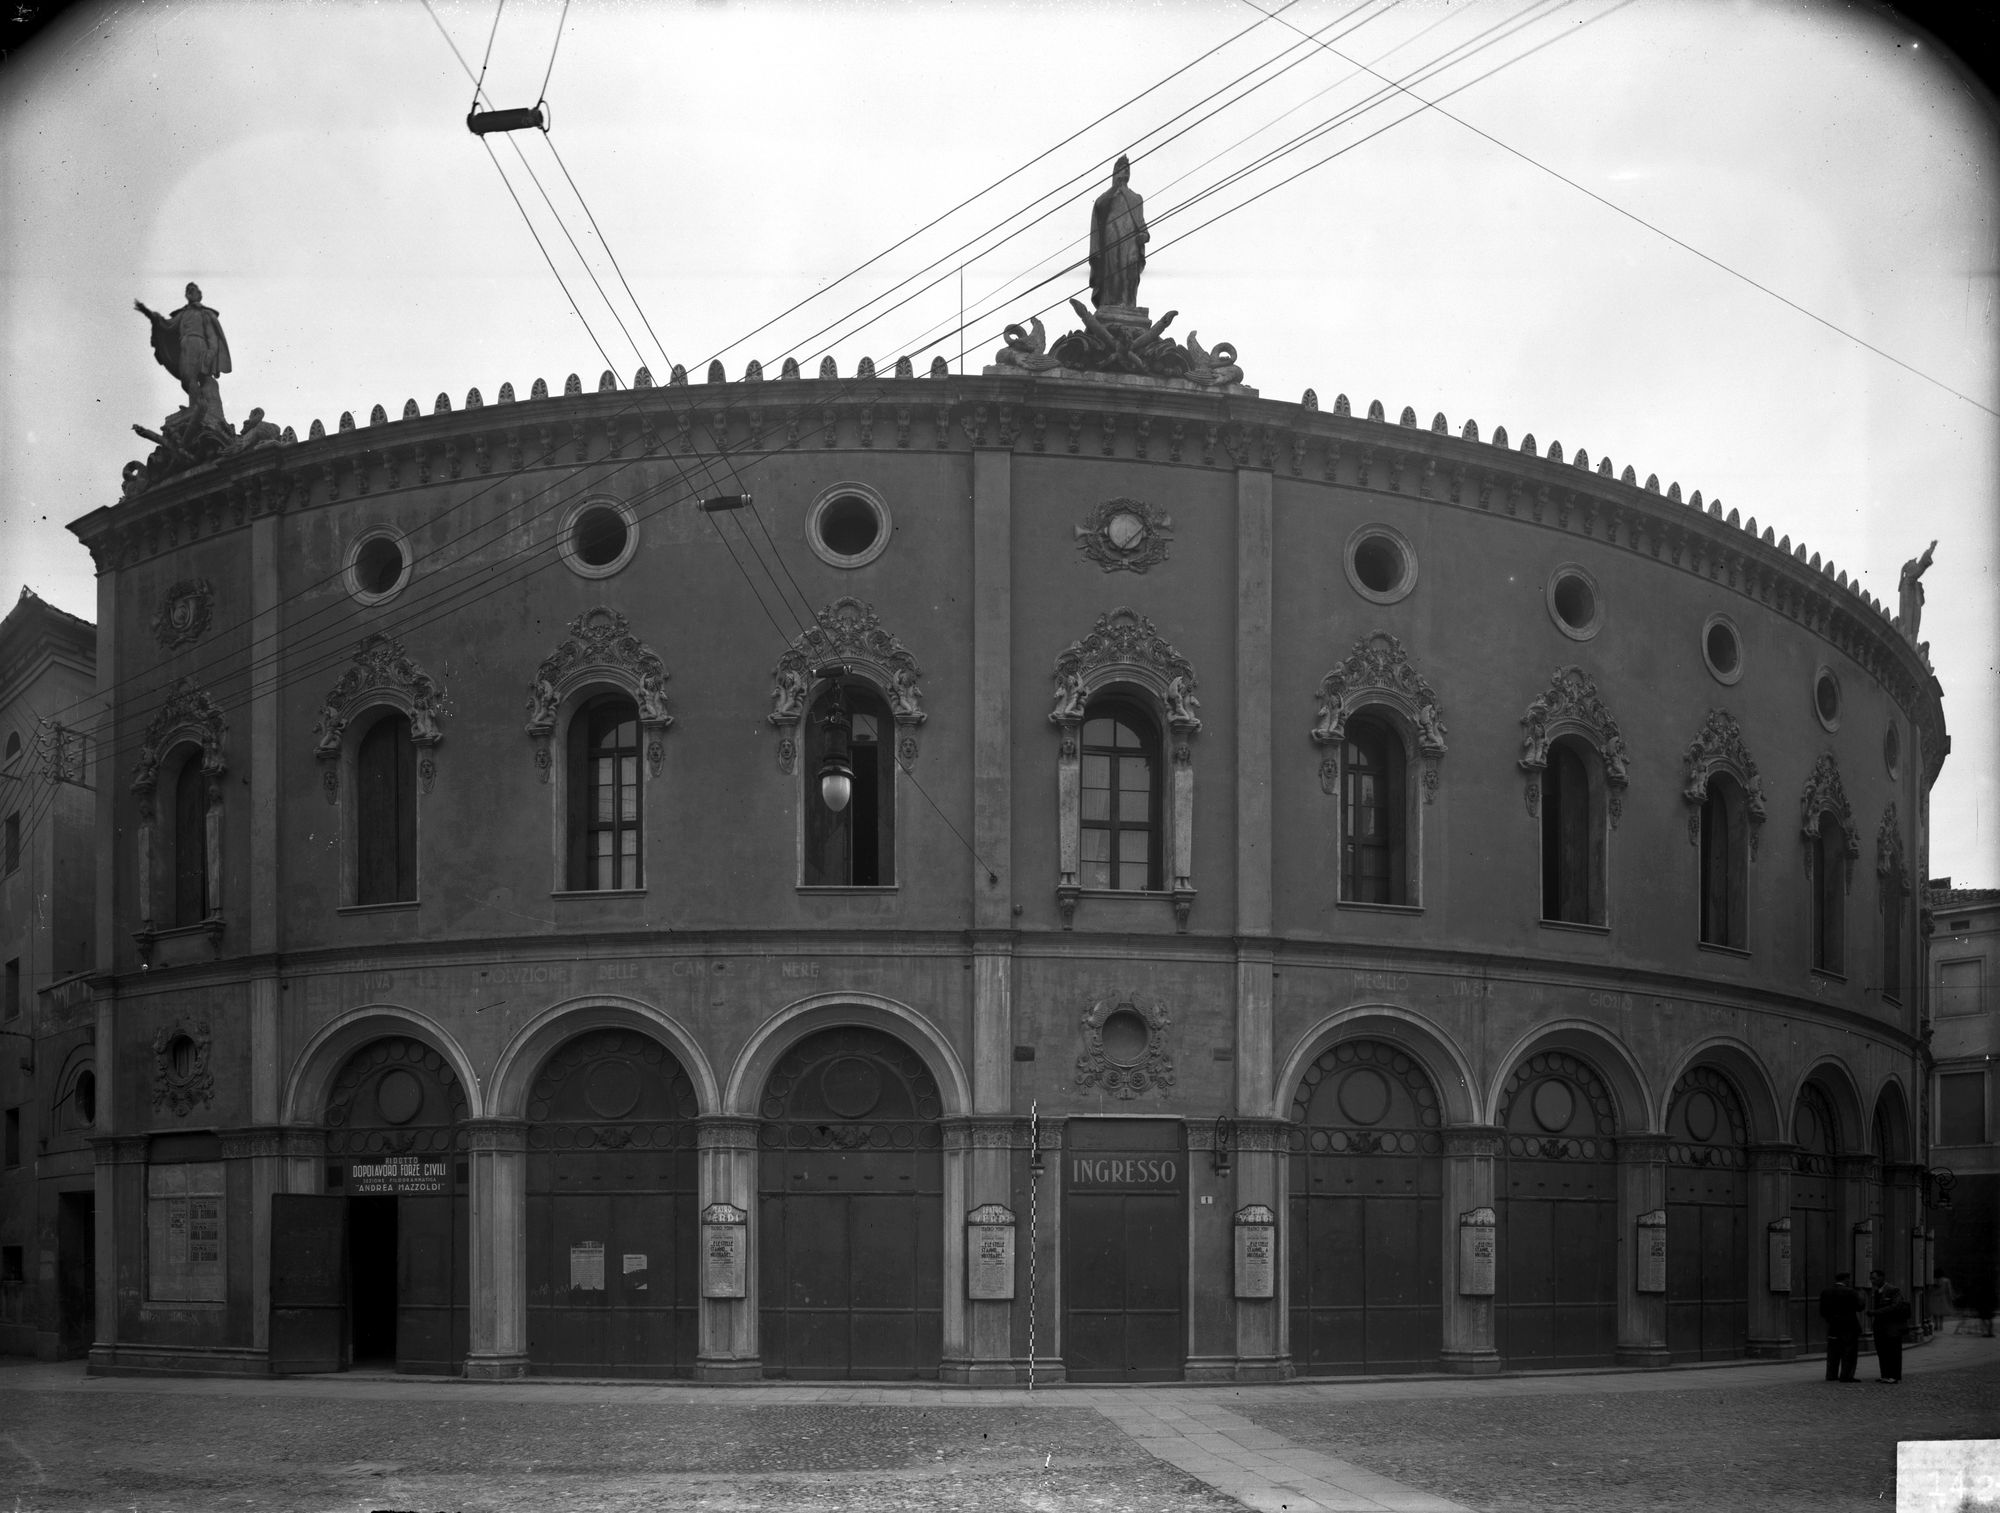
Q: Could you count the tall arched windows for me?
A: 10